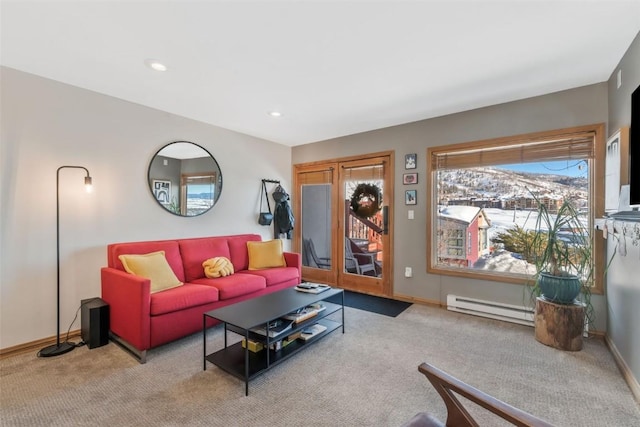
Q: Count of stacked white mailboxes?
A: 0